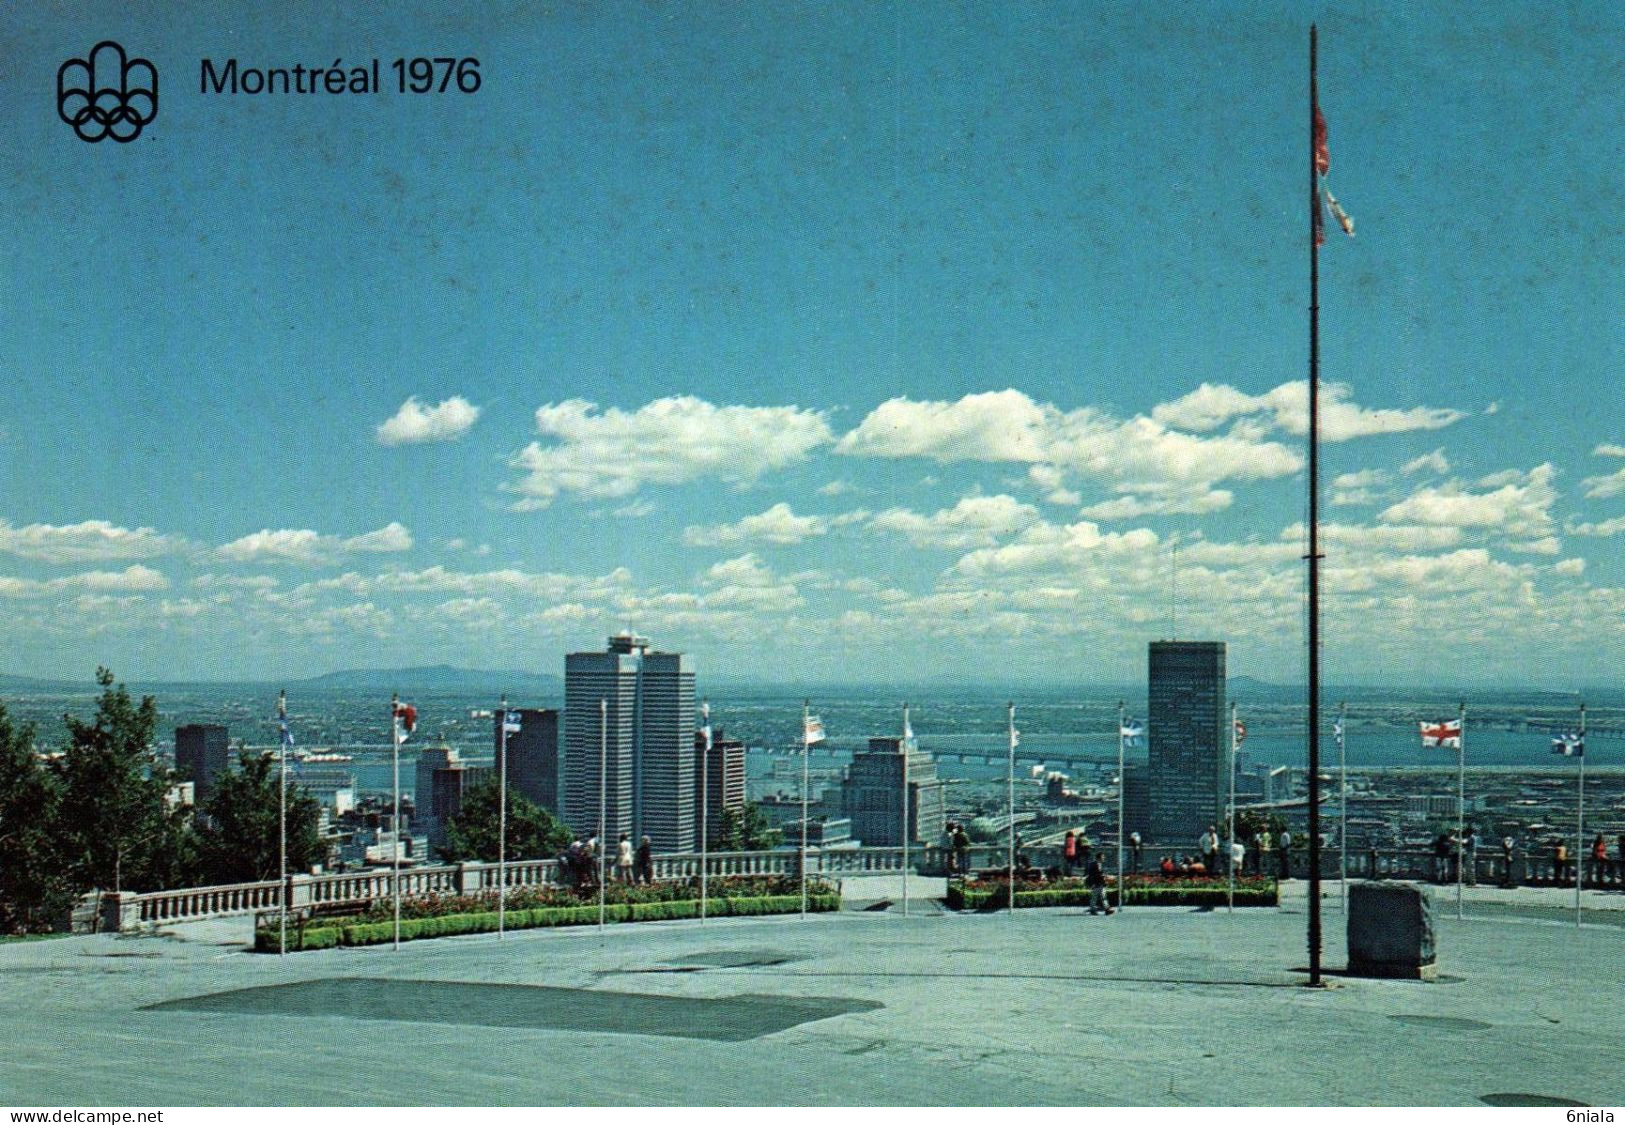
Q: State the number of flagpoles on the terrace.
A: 14